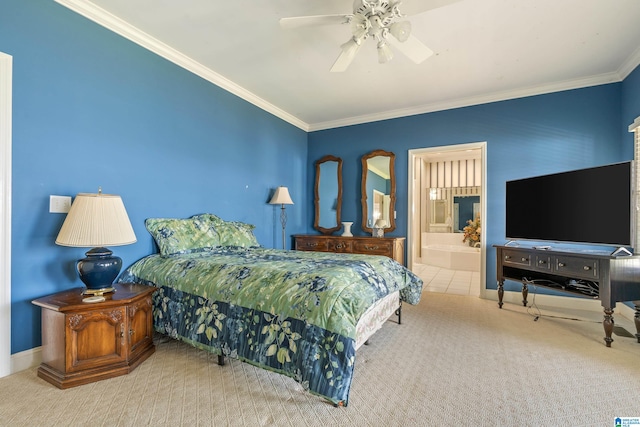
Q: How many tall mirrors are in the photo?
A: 2